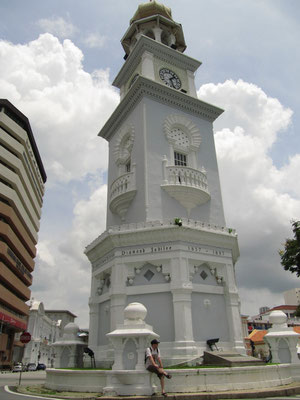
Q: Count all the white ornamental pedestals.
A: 3